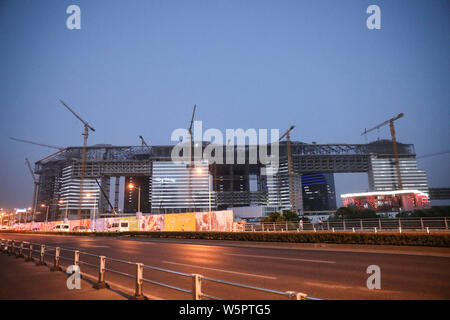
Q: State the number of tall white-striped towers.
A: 4